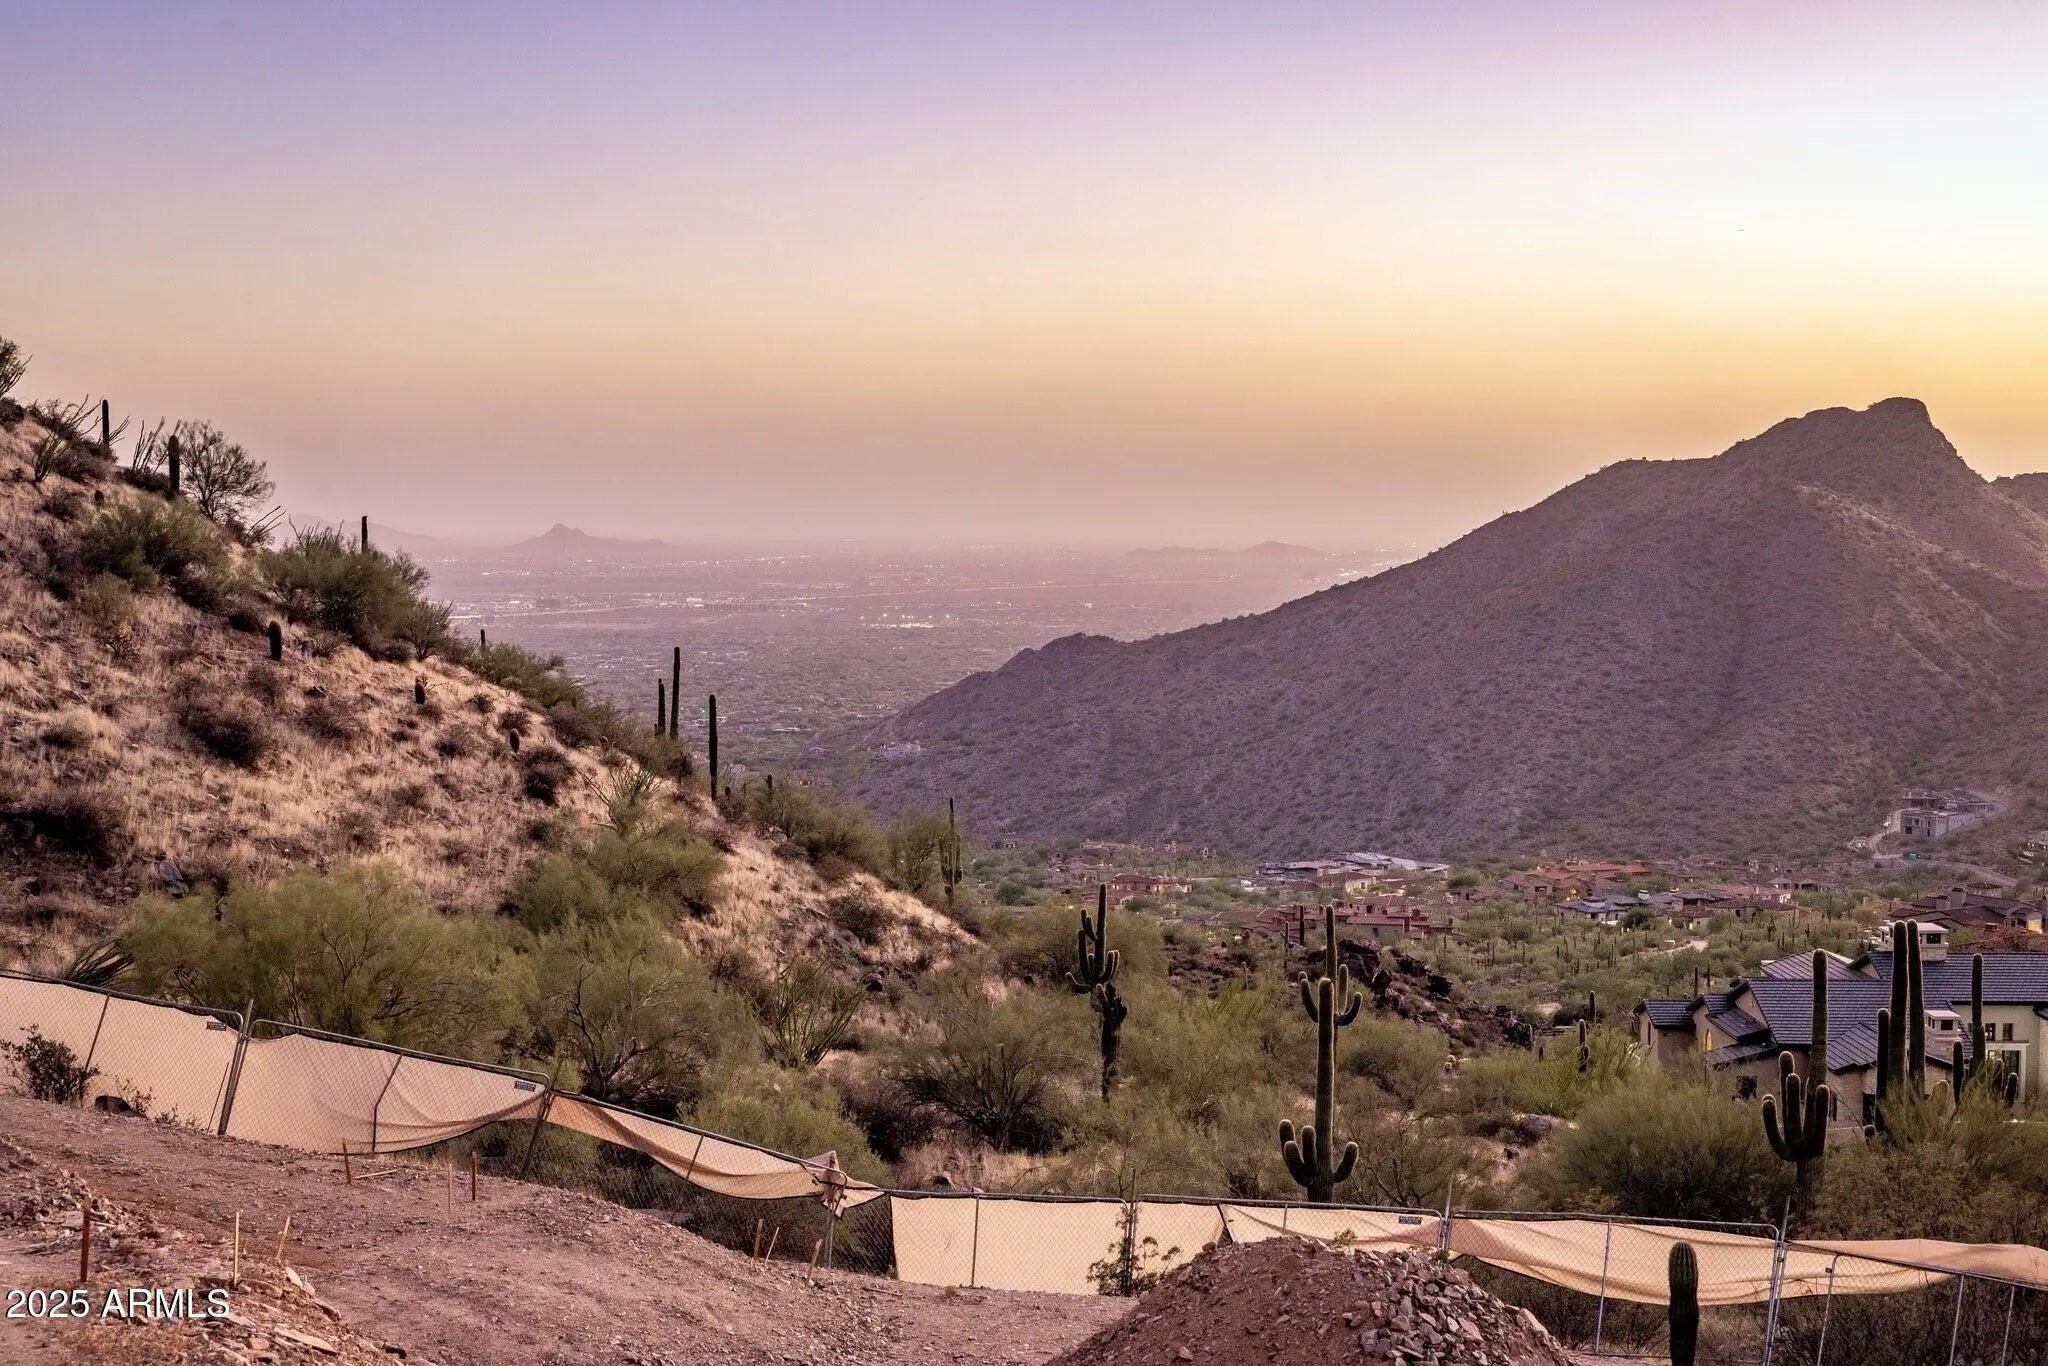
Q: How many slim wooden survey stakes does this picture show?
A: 9